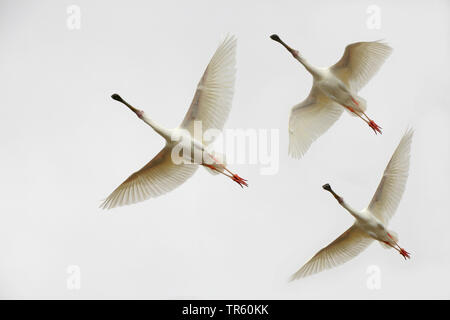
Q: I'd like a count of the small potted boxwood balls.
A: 0